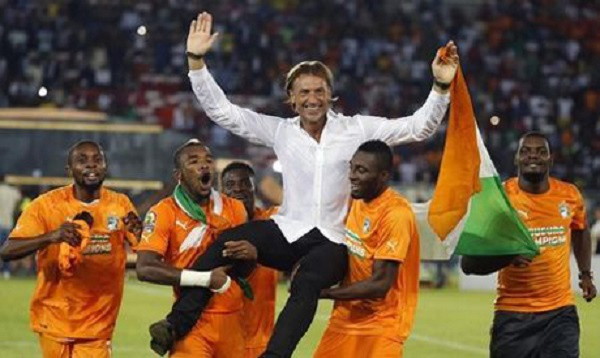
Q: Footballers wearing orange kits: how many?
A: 5